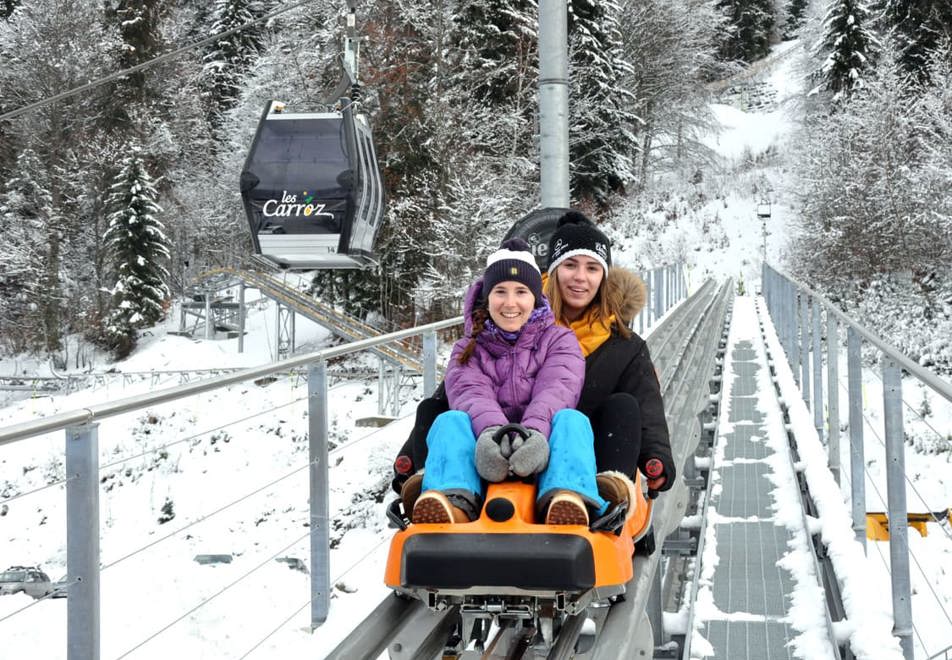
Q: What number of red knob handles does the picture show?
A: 2